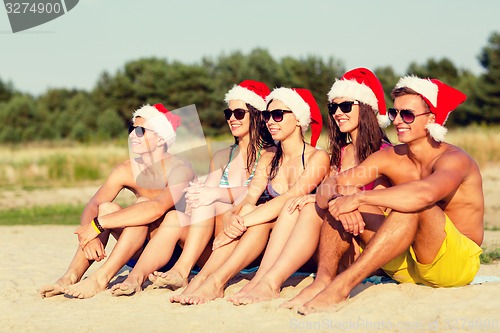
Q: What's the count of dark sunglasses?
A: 5